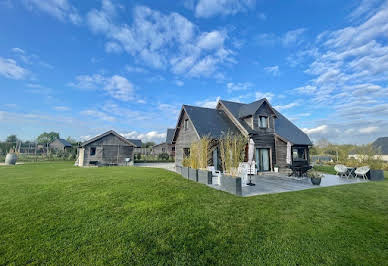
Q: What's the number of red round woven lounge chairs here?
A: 0